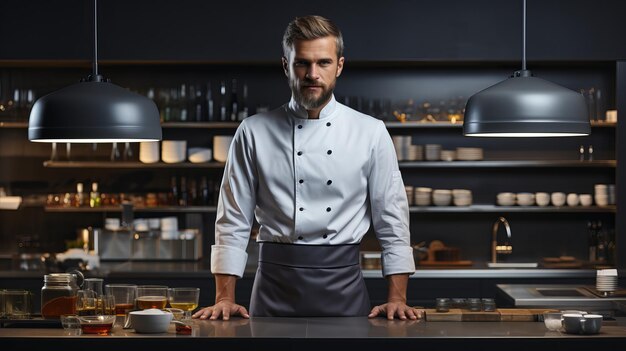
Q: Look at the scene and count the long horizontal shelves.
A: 3